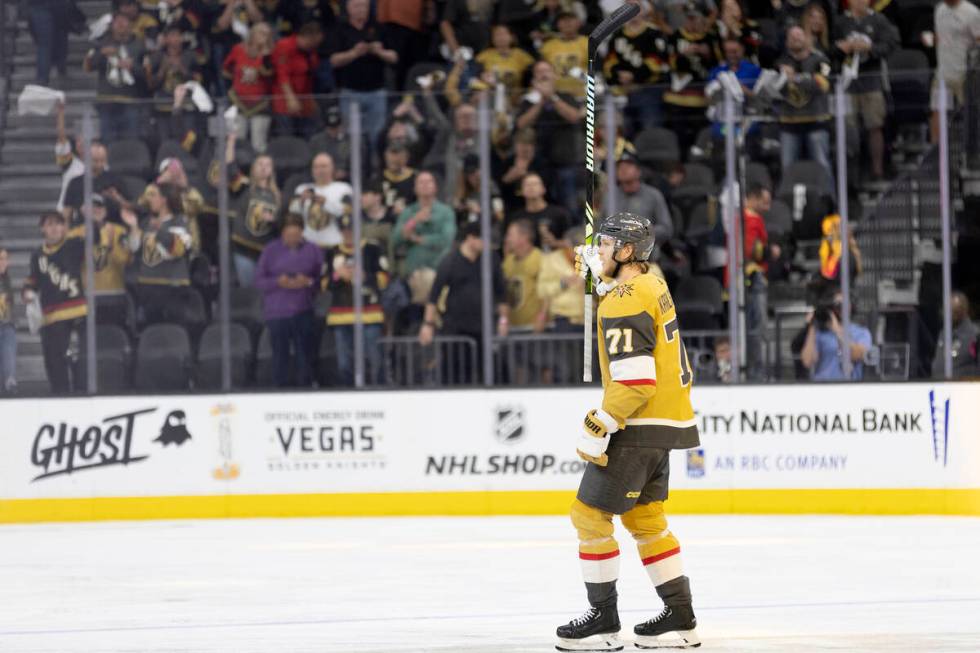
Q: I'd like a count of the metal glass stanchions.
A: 8